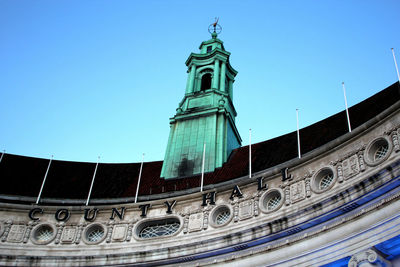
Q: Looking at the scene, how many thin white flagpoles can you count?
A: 9